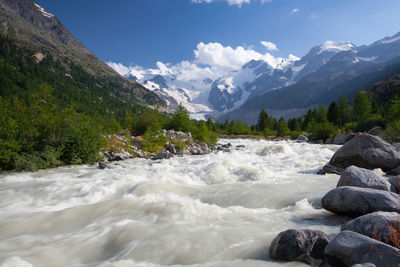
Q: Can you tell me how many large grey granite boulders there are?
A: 6